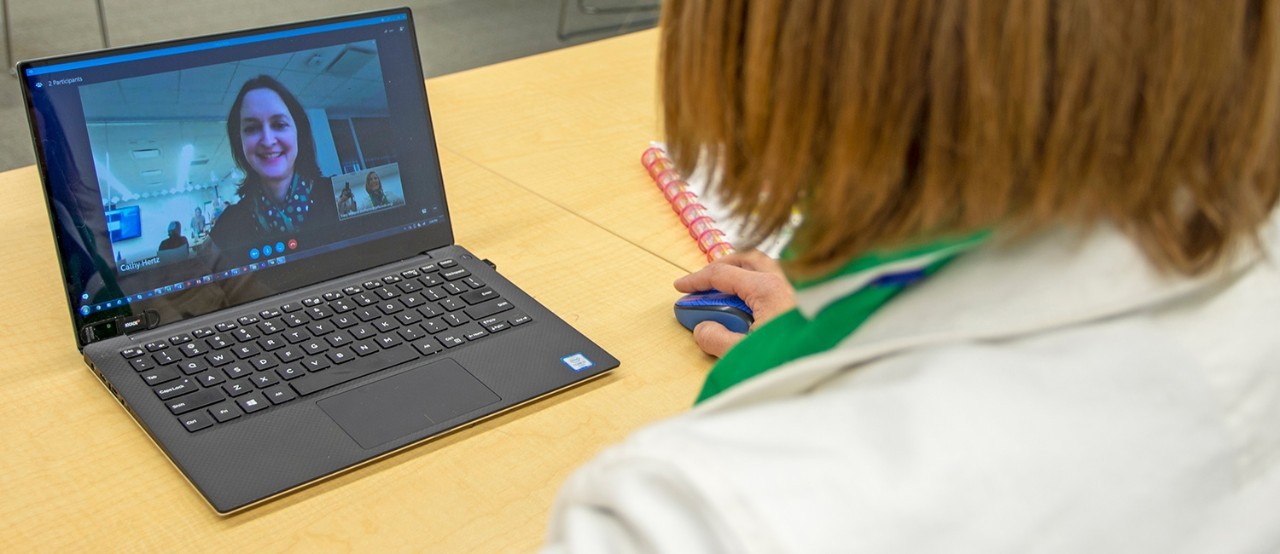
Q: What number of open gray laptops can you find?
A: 1